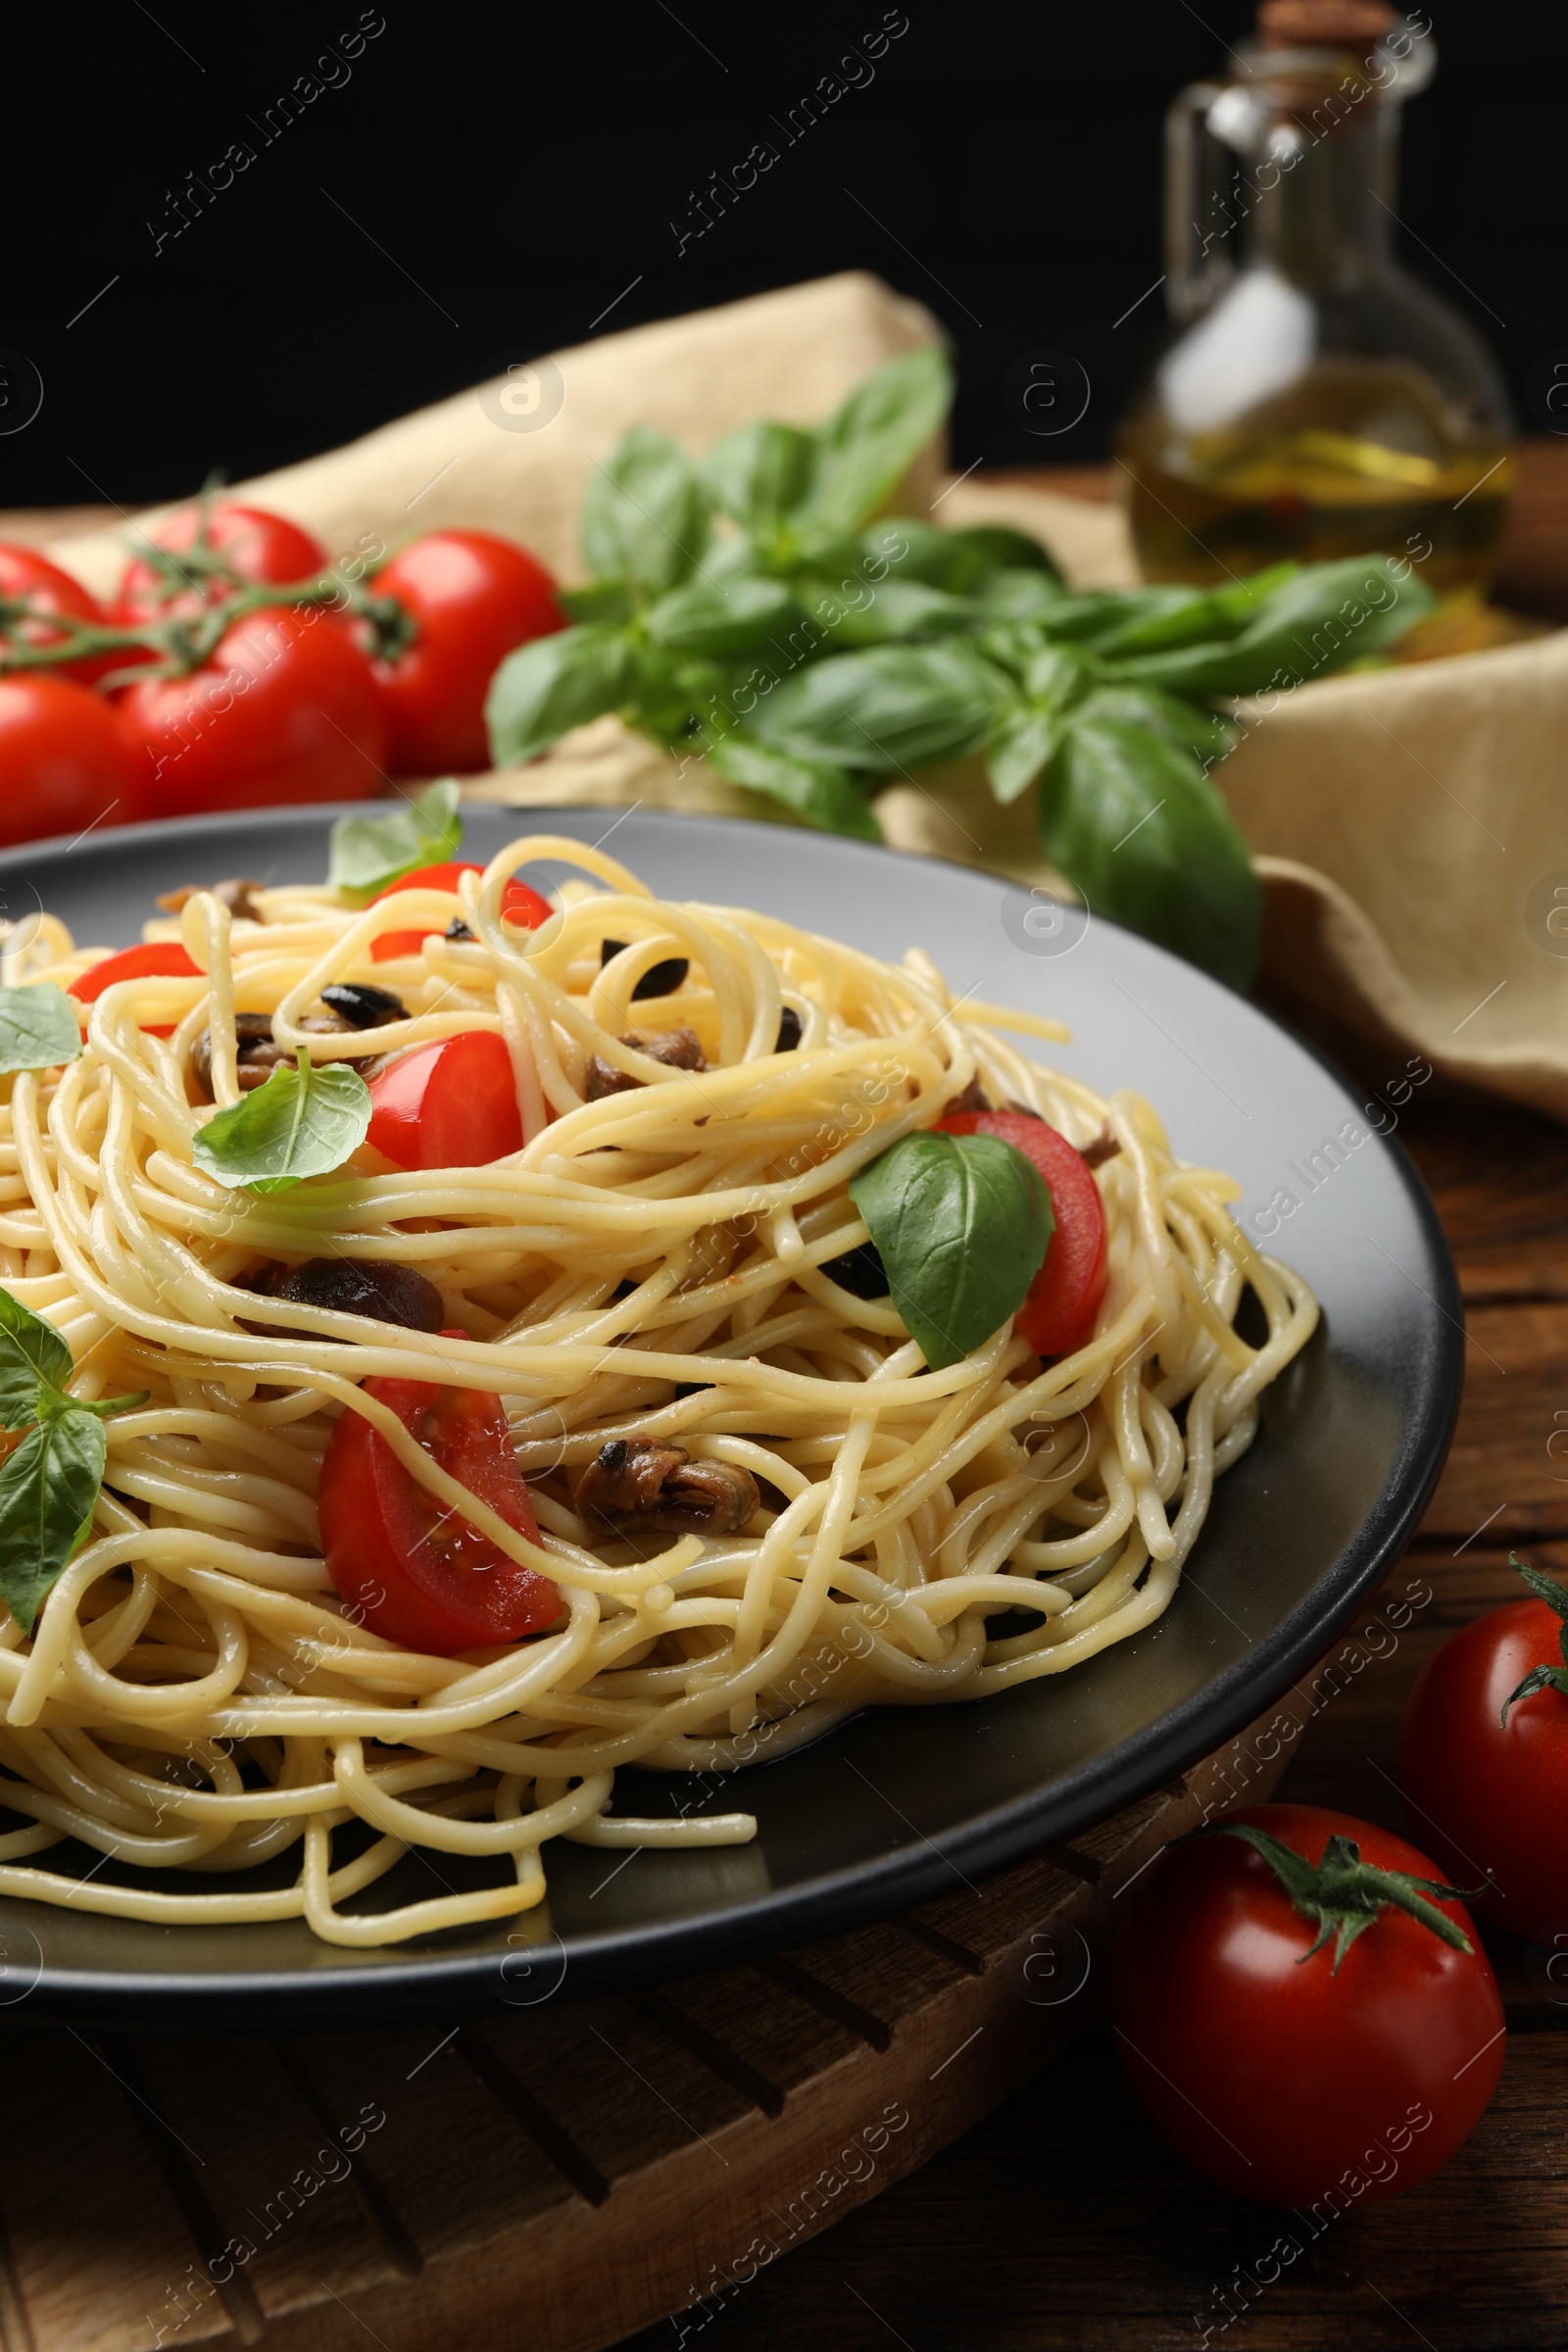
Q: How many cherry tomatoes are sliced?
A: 5